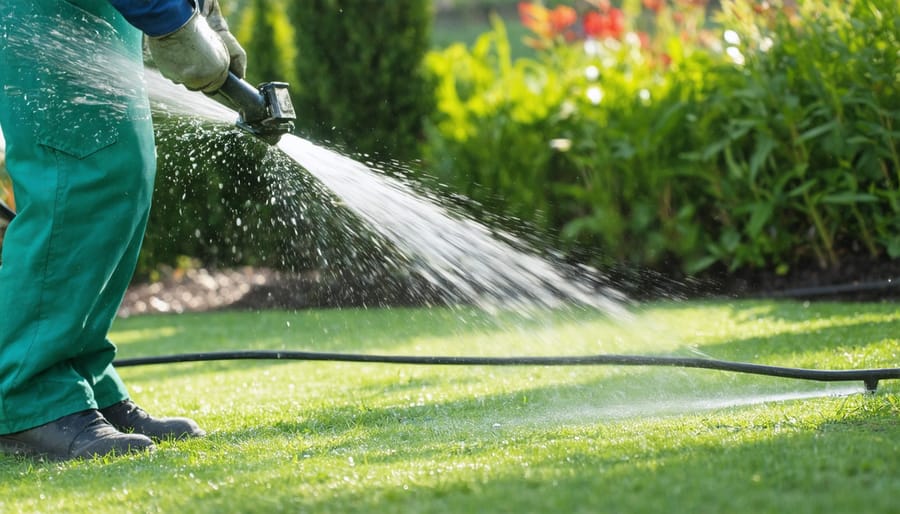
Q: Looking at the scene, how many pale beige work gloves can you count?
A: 2